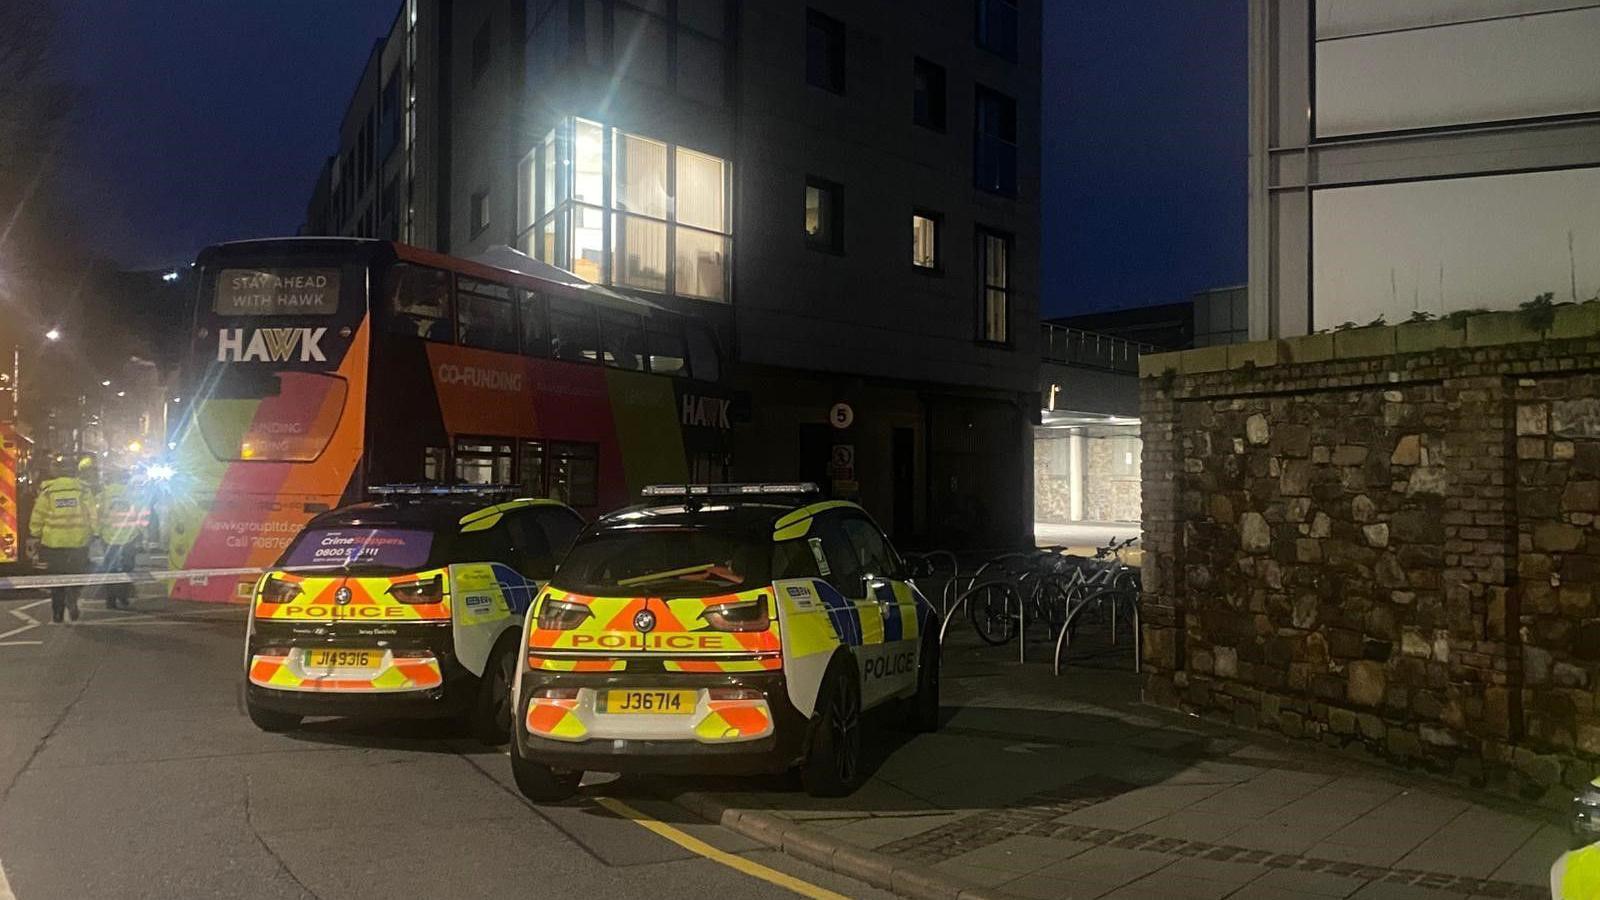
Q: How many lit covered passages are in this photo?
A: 1